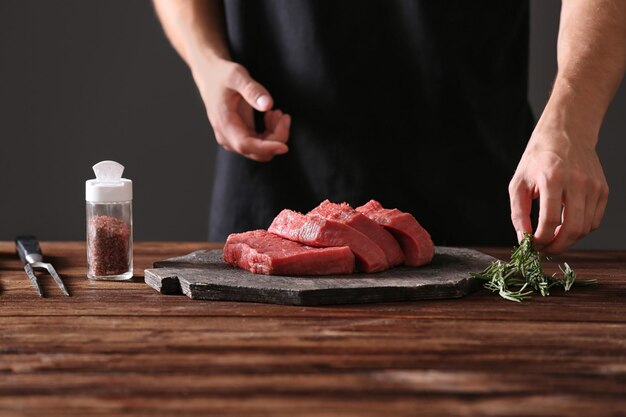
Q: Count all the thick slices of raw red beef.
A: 4